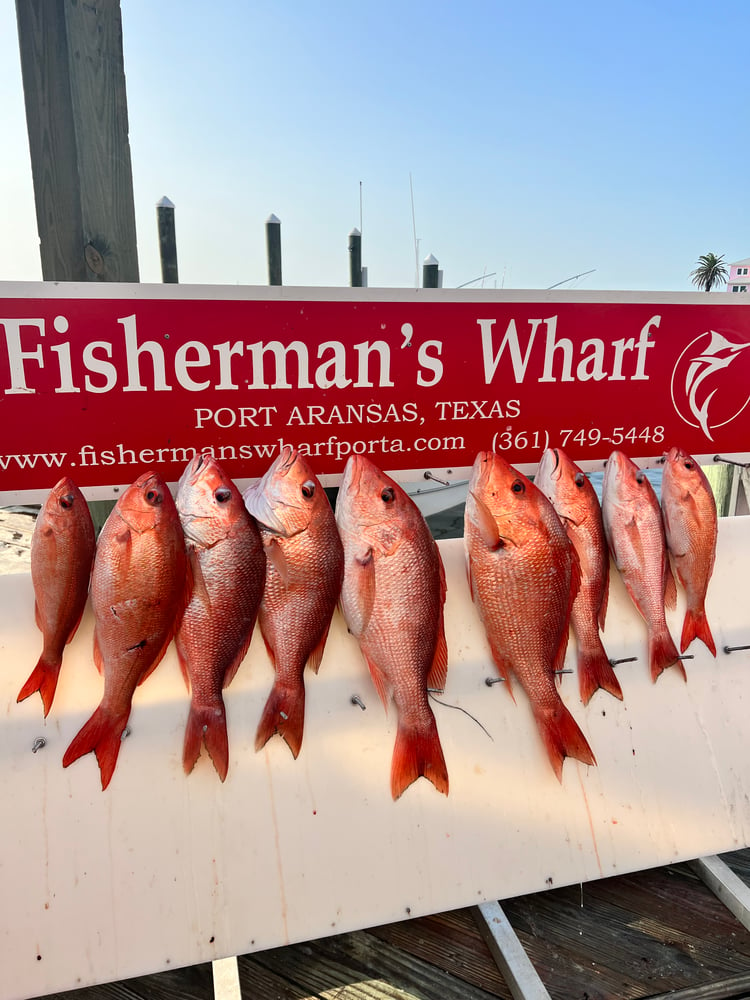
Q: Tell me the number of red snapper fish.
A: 9